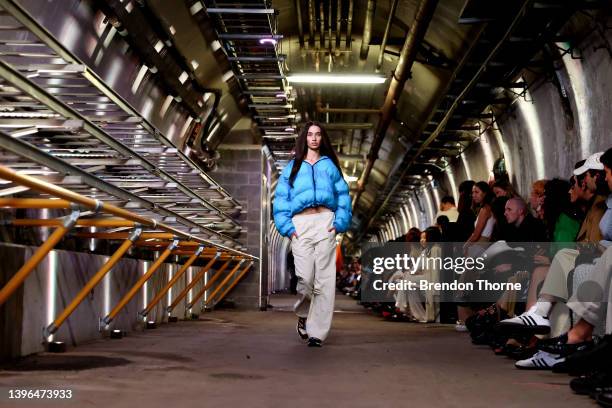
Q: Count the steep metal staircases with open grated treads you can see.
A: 0